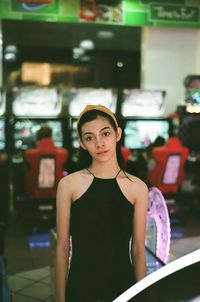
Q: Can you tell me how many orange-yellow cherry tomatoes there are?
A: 0